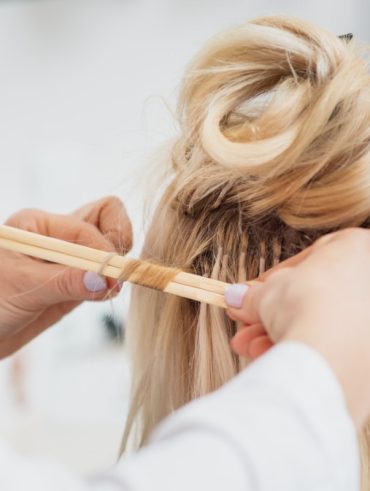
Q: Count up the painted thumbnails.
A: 2